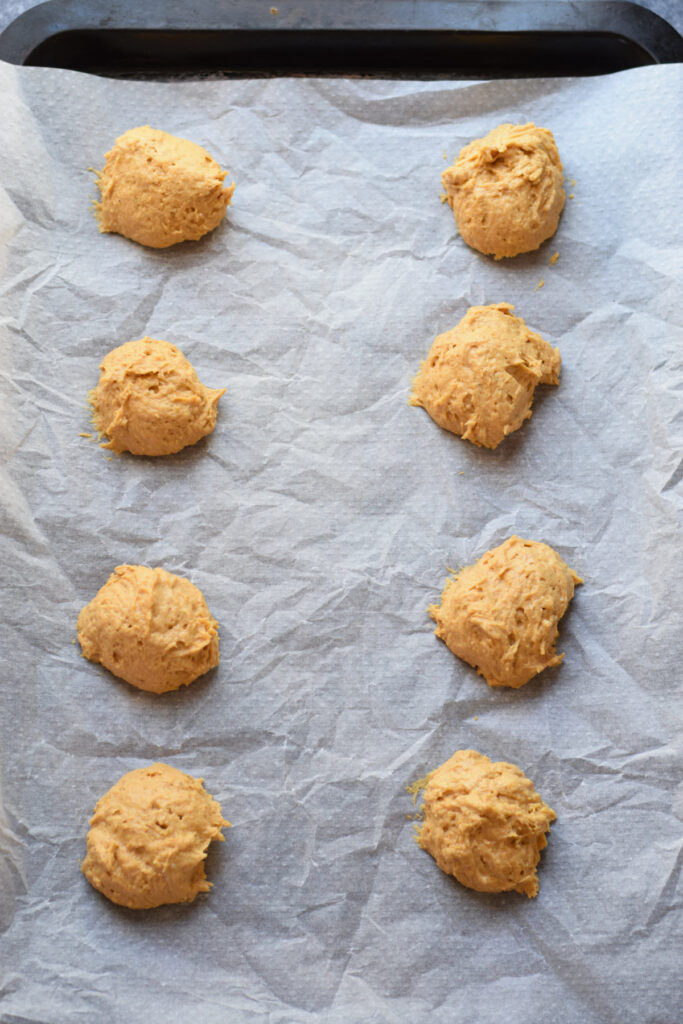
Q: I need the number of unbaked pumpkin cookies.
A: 8